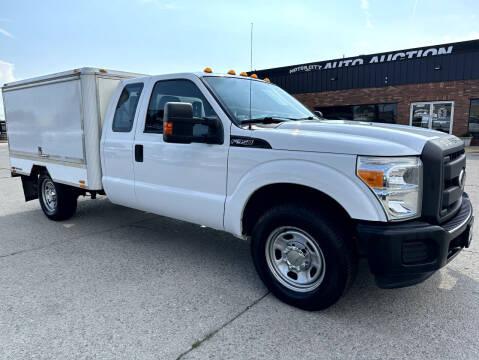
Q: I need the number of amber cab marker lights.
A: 5